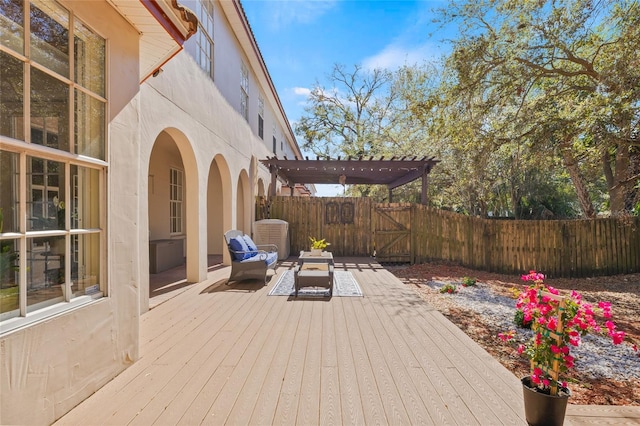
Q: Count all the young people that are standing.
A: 0